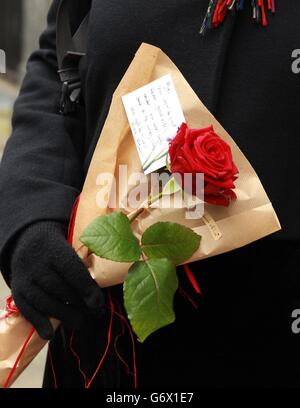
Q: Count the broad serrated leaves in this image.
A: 3